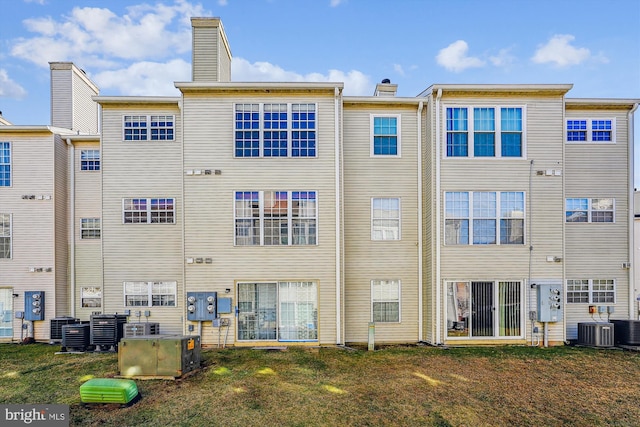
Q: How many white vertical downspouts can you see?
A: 5